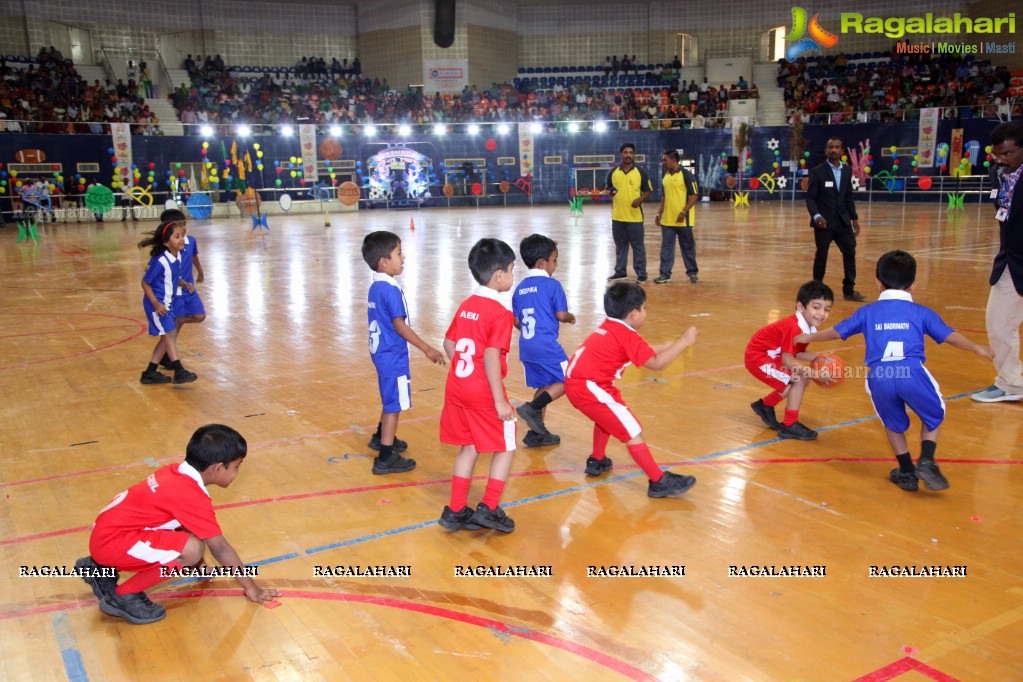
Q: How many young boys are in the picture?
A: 8